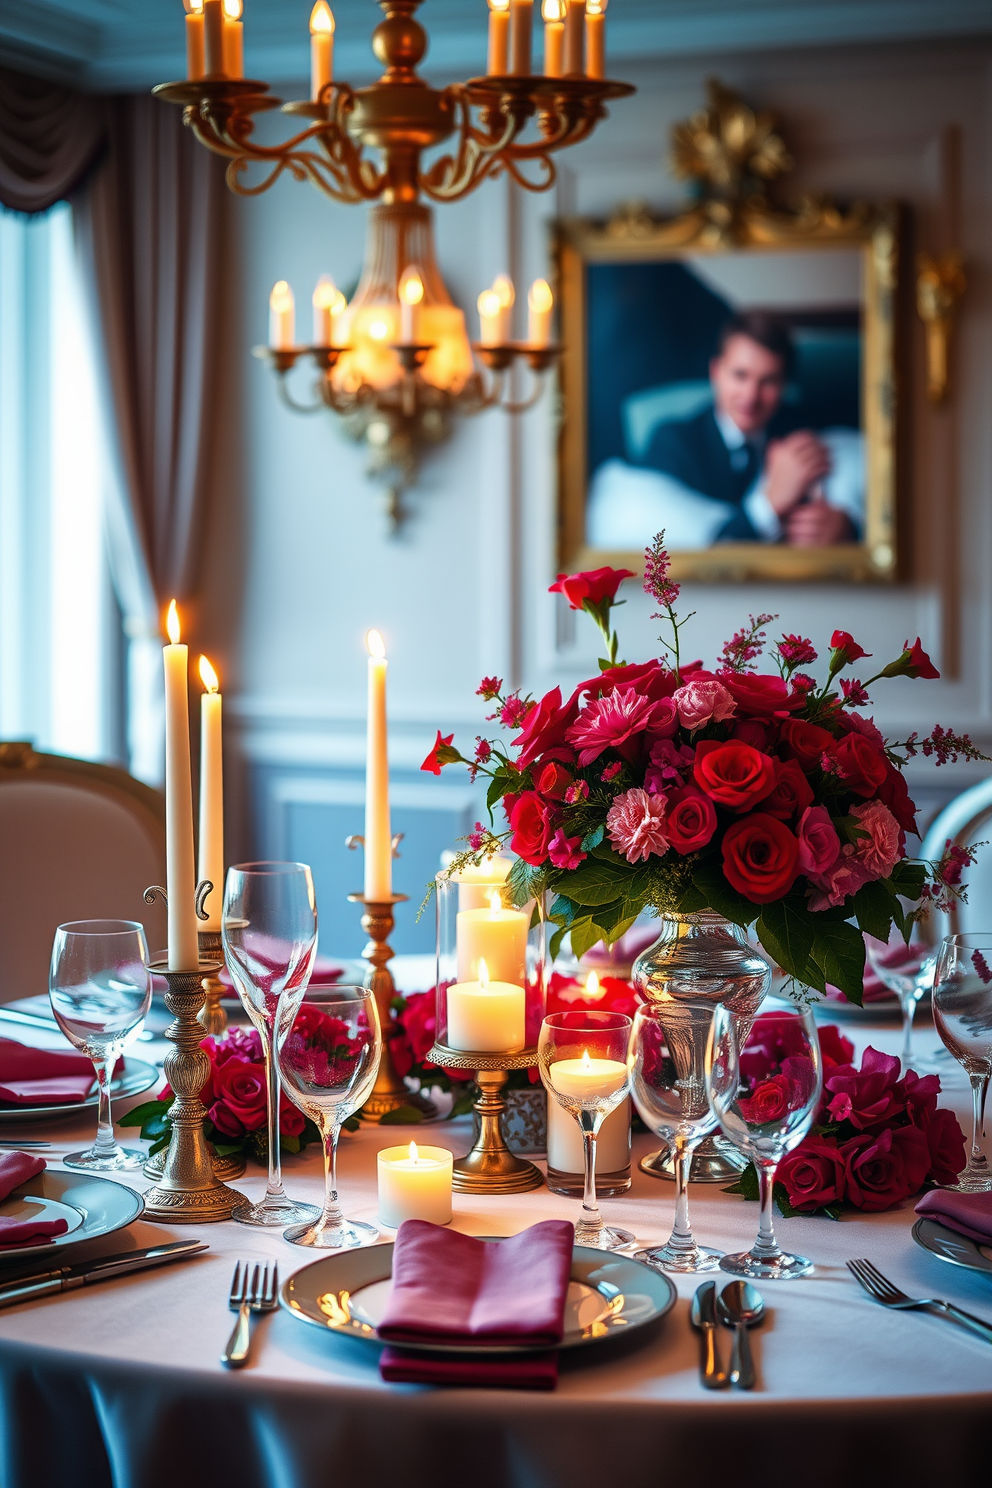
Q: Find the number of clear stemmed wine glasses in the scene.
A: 8